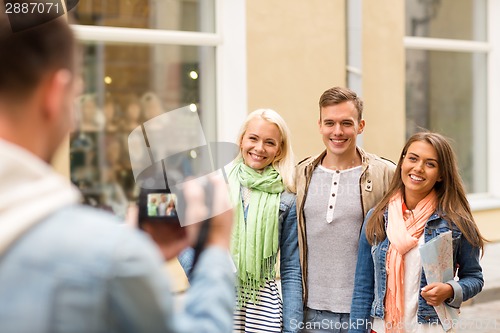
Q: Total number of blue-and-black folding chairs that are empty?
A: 0